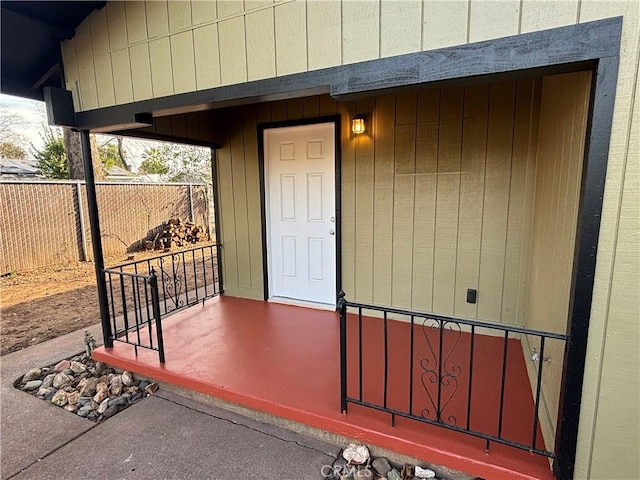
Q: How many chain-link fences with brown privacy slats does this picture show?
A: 1